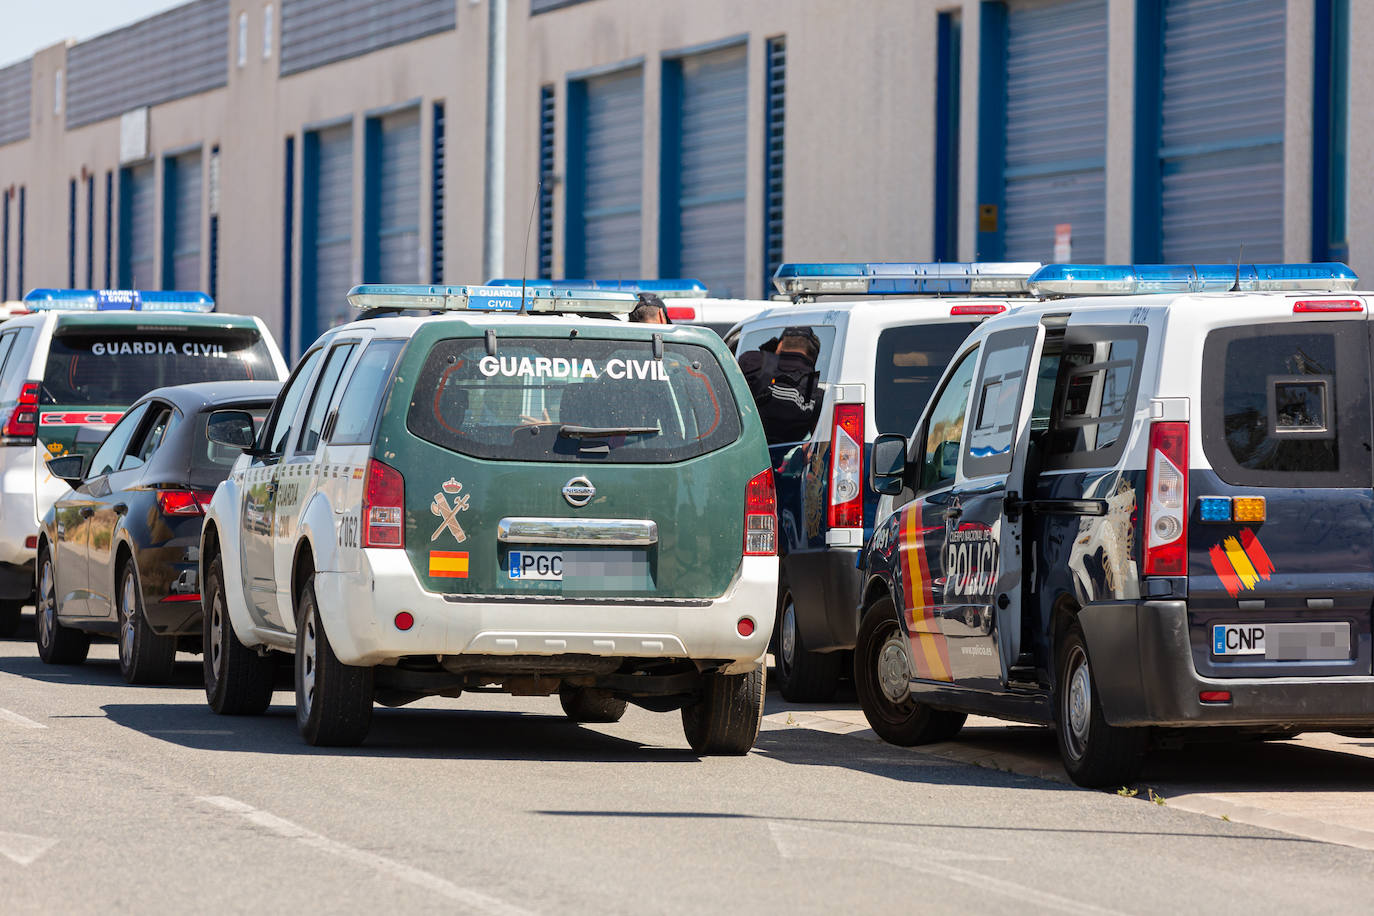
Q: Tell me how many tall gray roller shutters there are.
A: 8